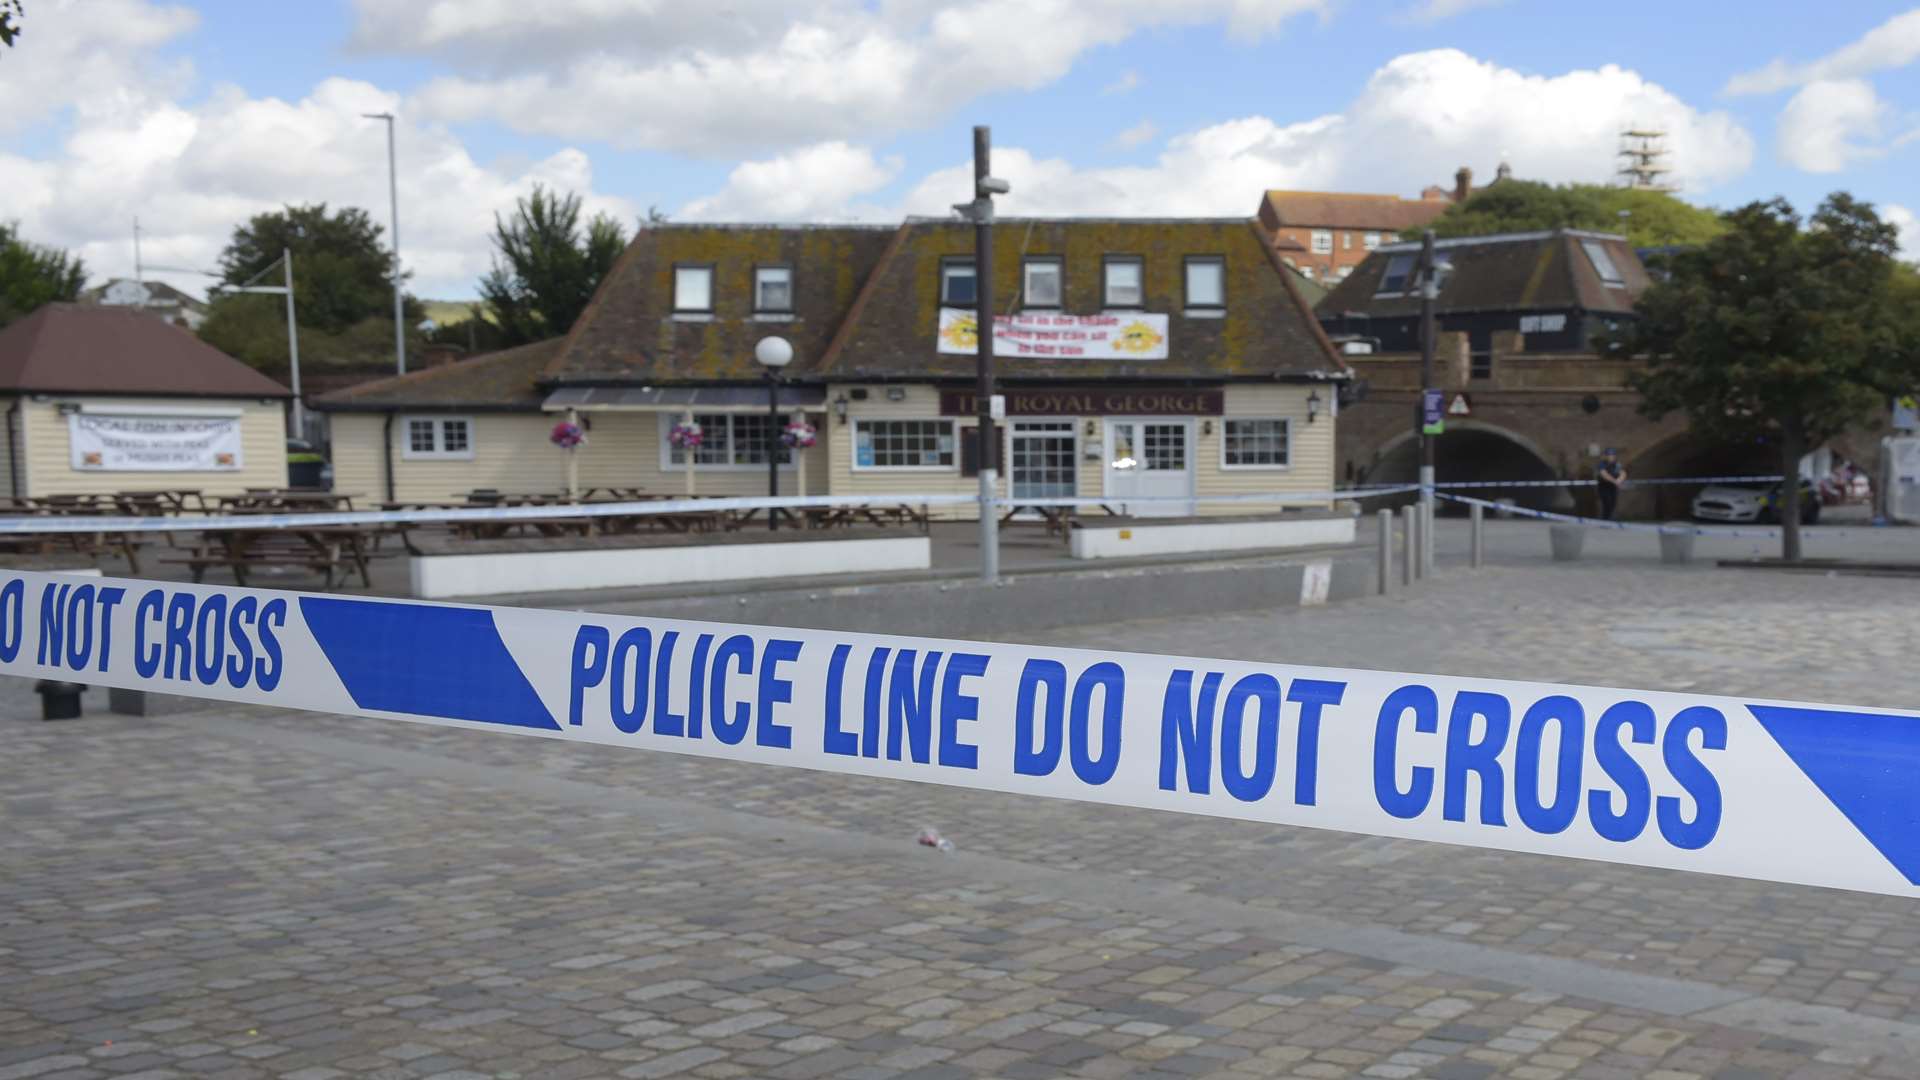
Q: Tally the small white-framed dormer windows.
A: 6